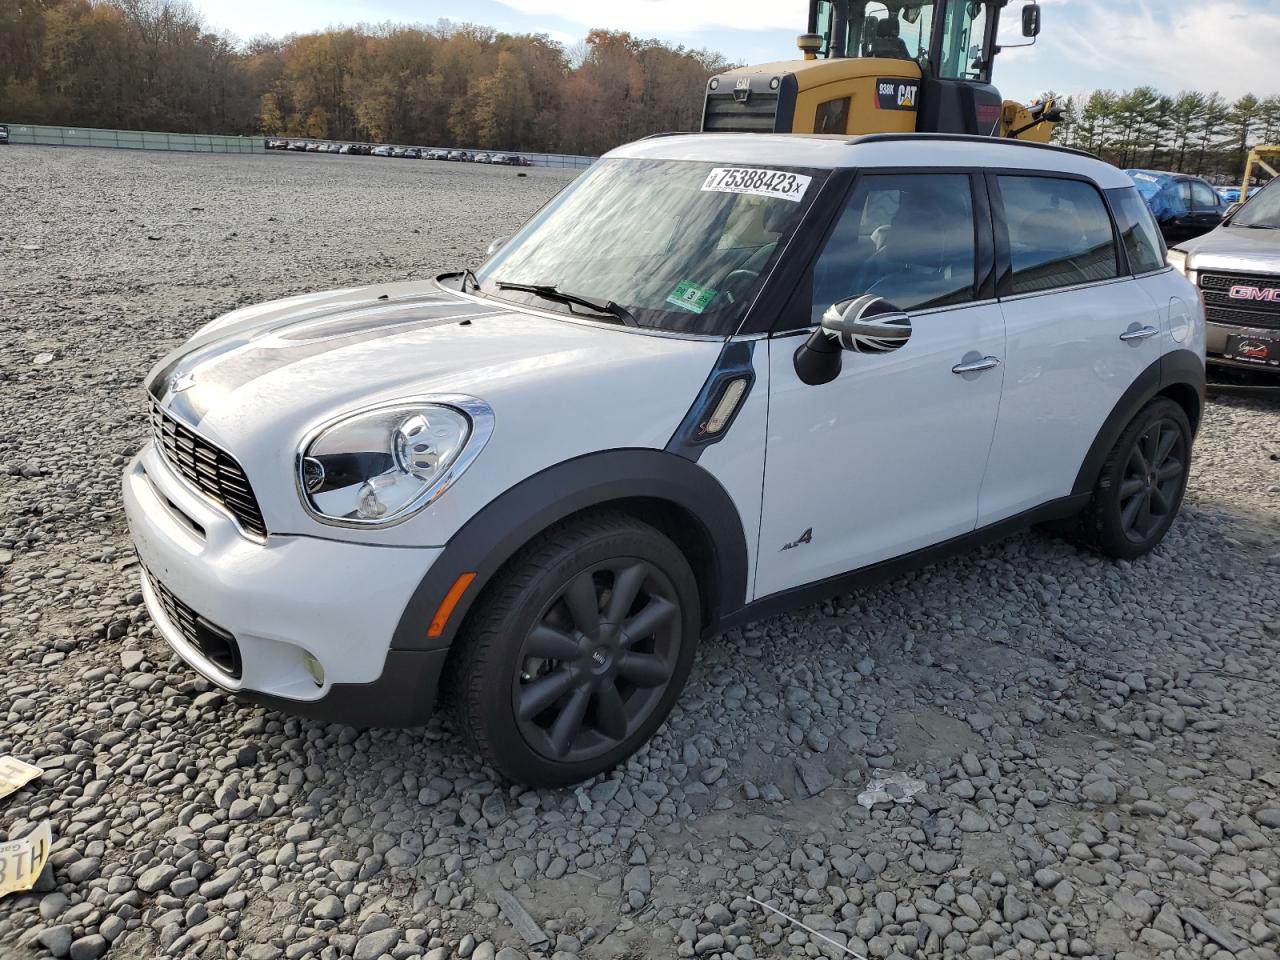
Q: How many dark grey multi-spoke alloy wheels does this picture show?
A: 2